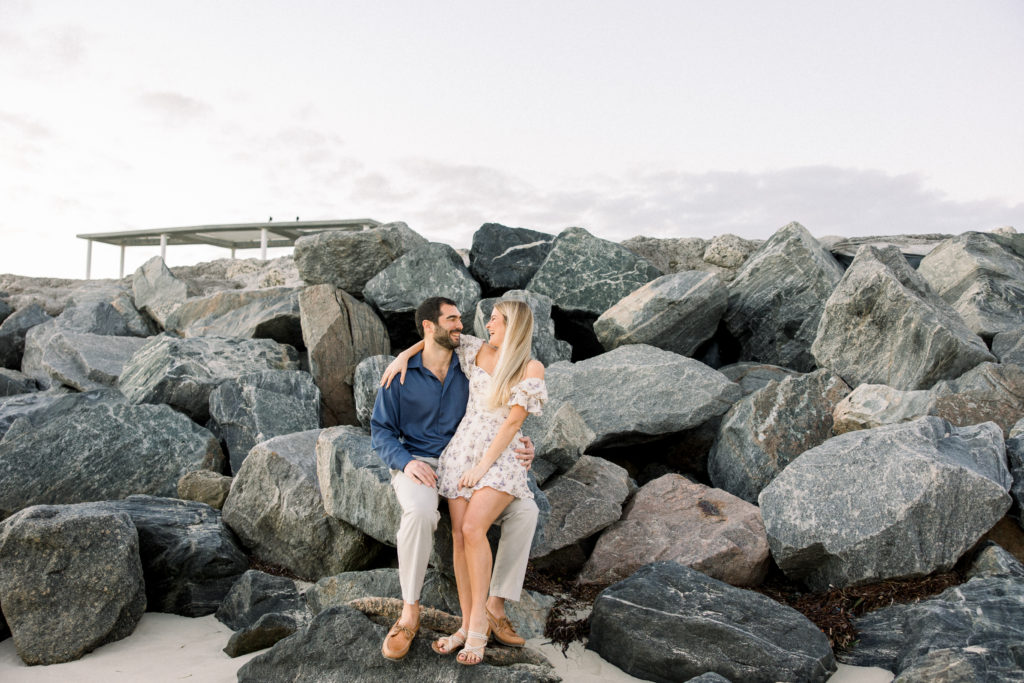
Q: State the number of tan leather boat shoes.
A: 2